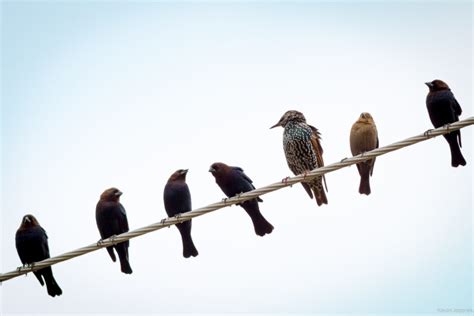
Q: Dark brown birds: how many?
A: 5